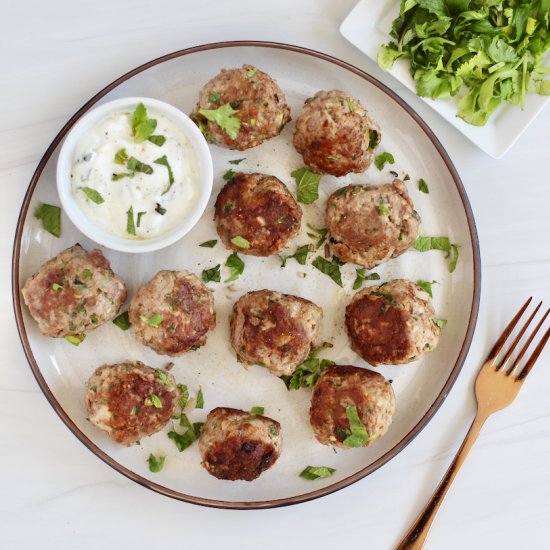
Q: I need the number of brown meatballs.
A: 11